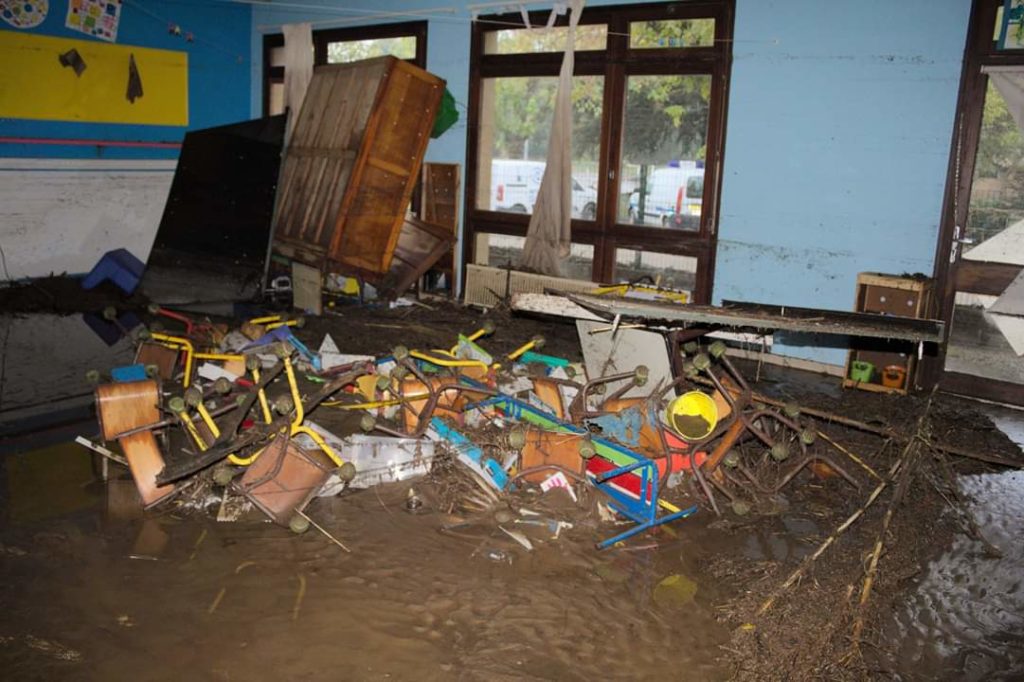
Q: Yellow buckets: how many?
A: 1